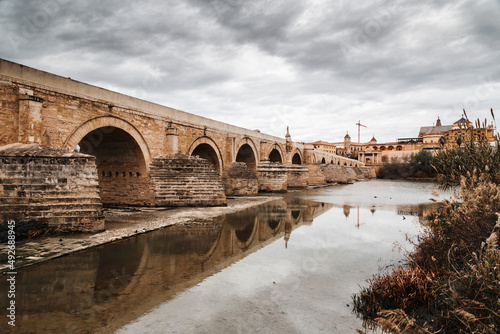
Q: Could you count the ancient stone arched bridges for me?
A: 1